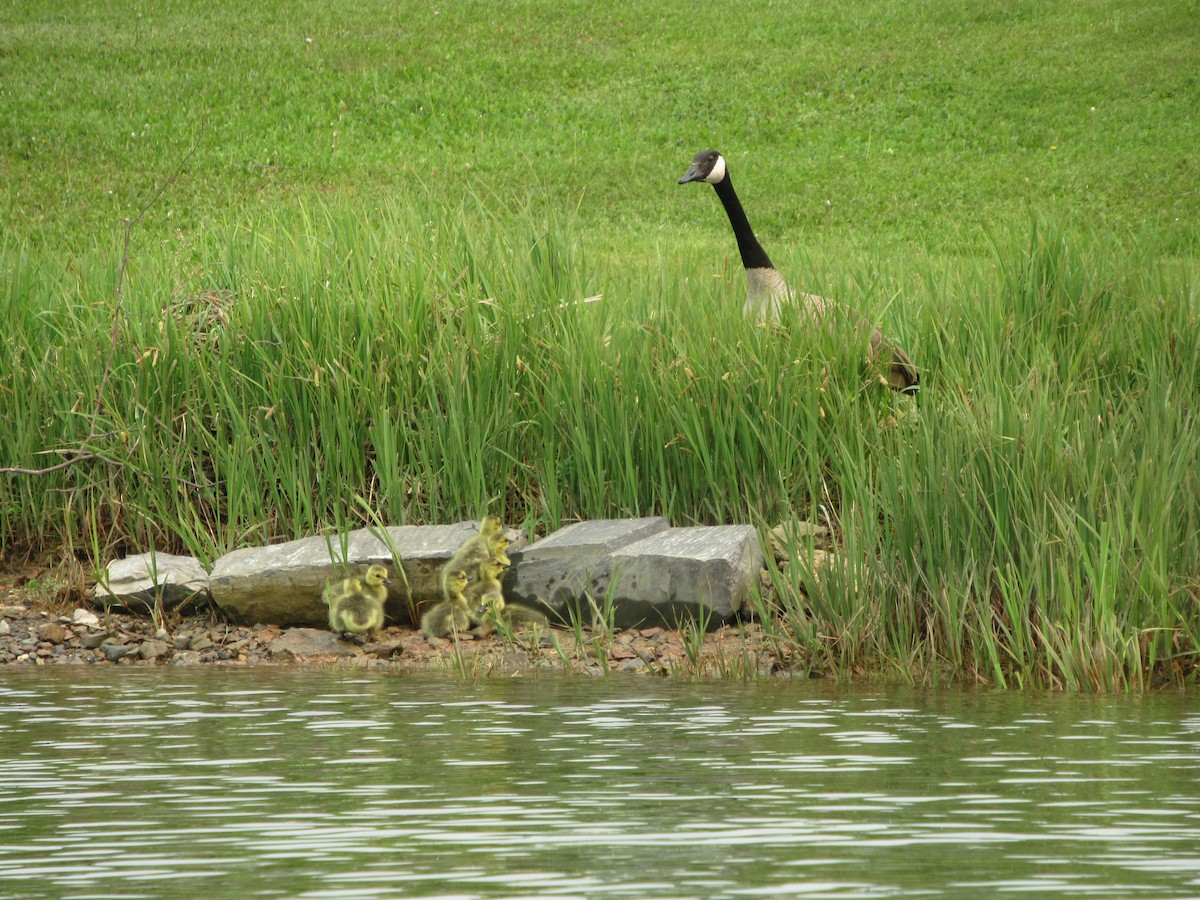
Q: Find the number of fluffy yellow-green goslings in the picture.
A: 7